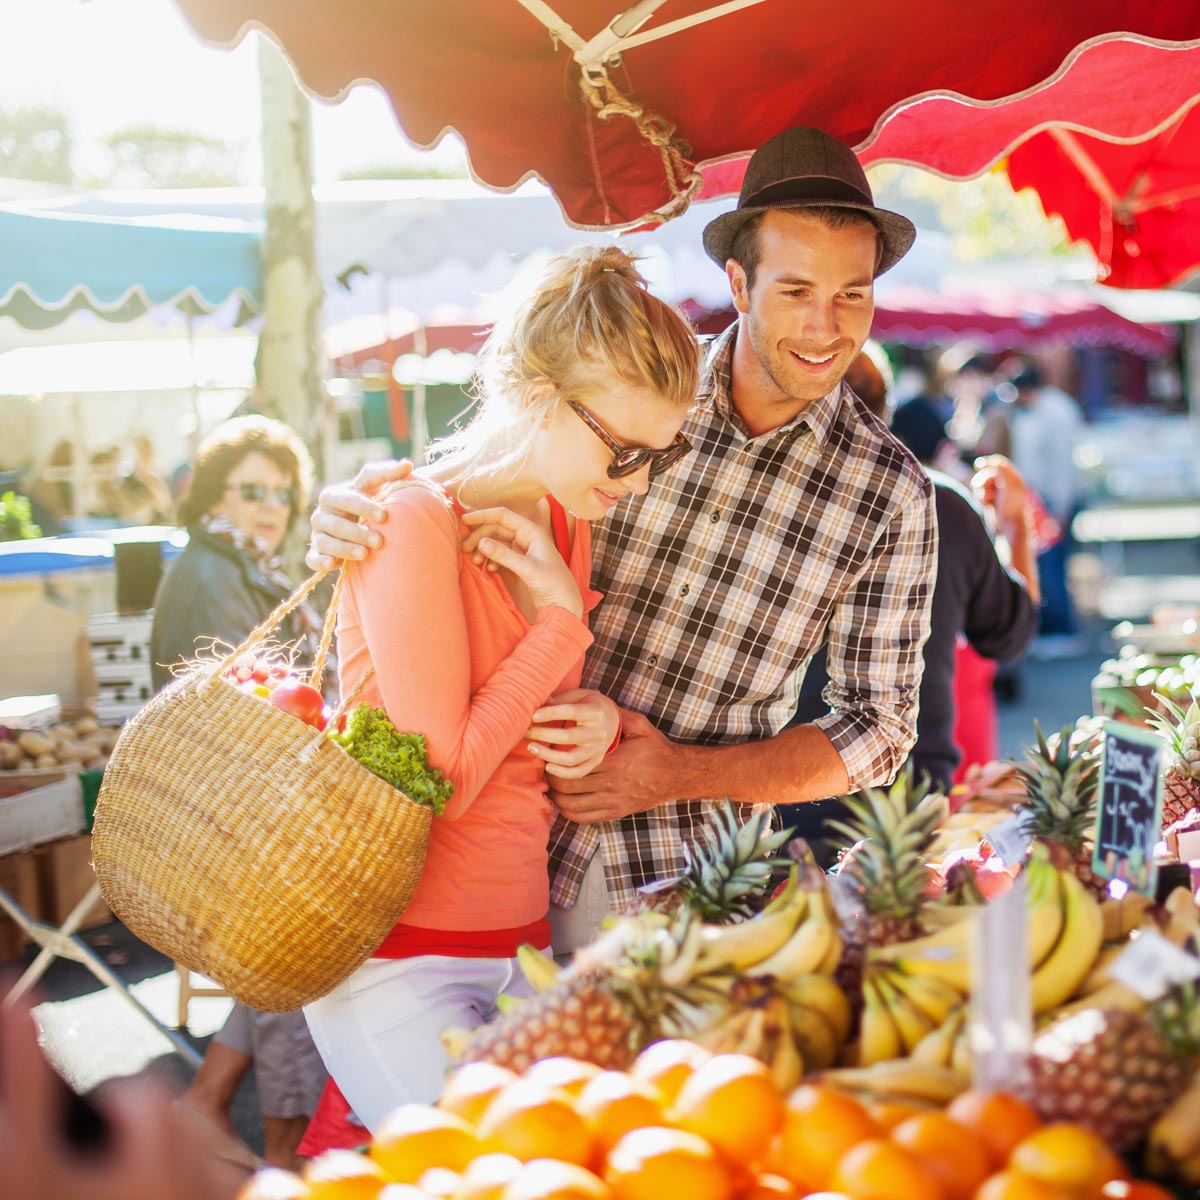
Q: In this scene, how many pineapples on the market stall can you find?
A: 6